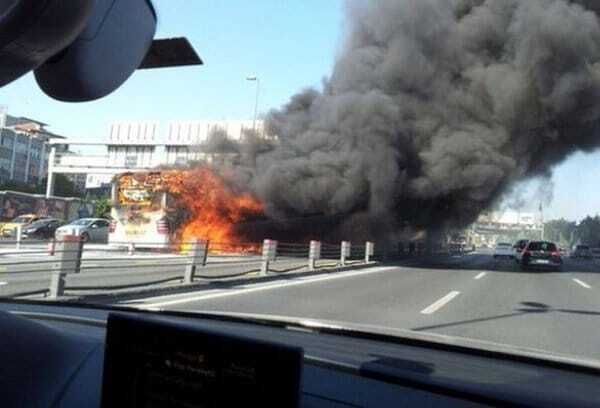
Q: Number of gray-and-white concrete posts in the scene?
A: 6